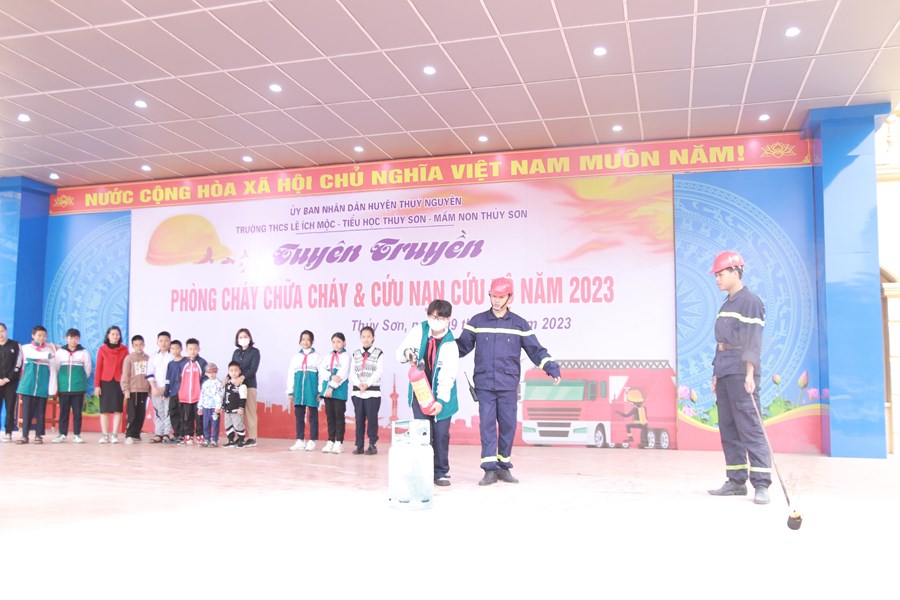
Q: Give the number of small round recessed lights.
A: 13